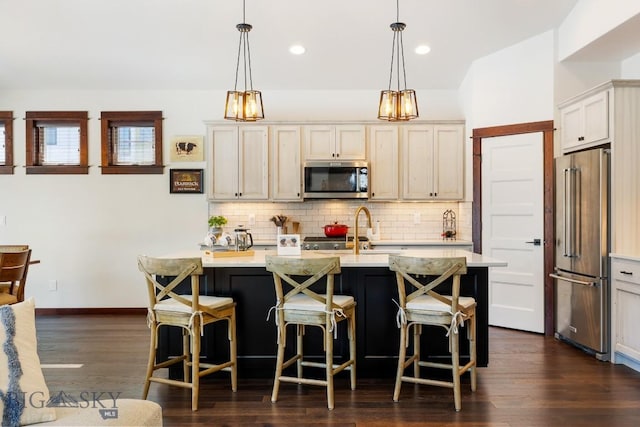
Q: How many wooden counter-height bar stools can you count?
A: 3